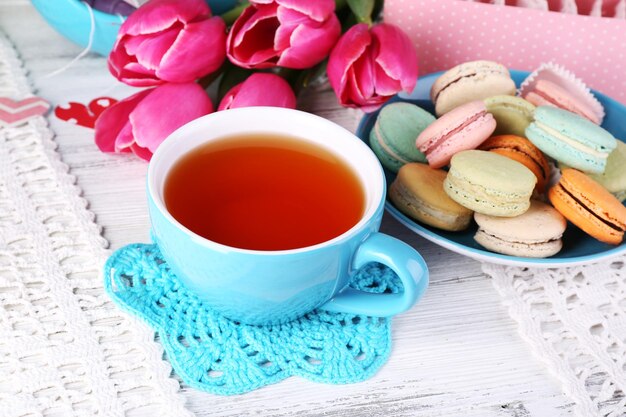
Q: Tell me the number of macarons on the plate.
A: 12